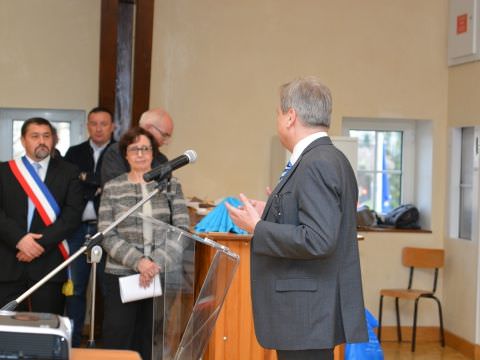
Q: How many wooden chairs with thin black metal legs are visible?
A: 1